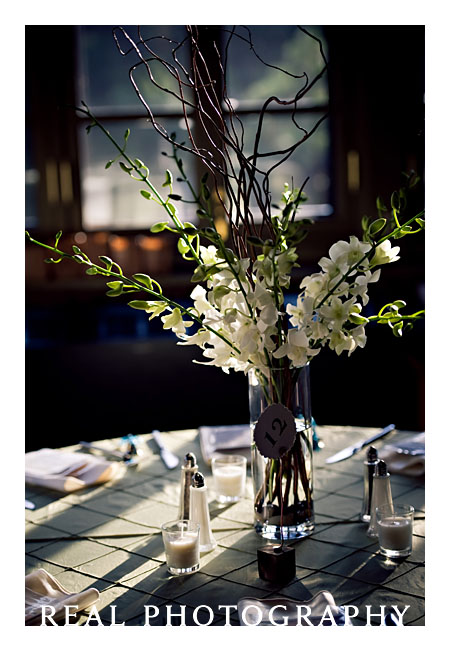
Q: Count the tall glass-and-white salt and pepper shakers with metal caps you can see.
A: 4